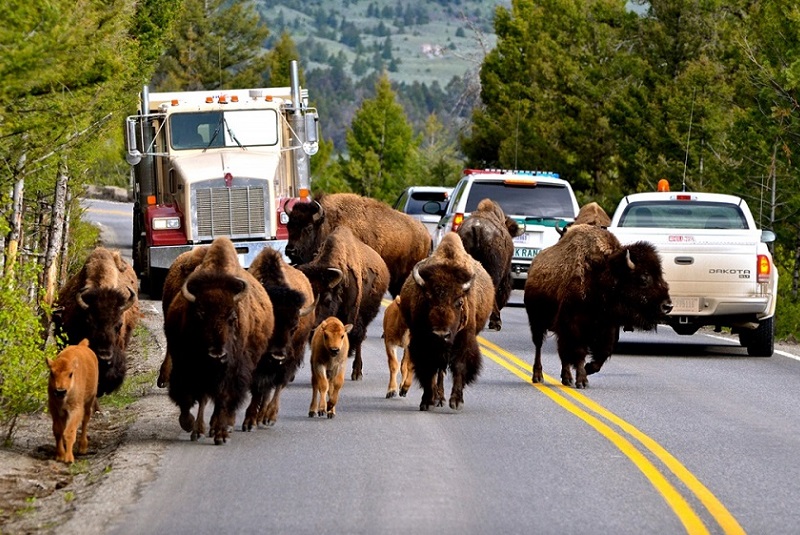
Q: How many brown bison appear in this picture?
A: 13